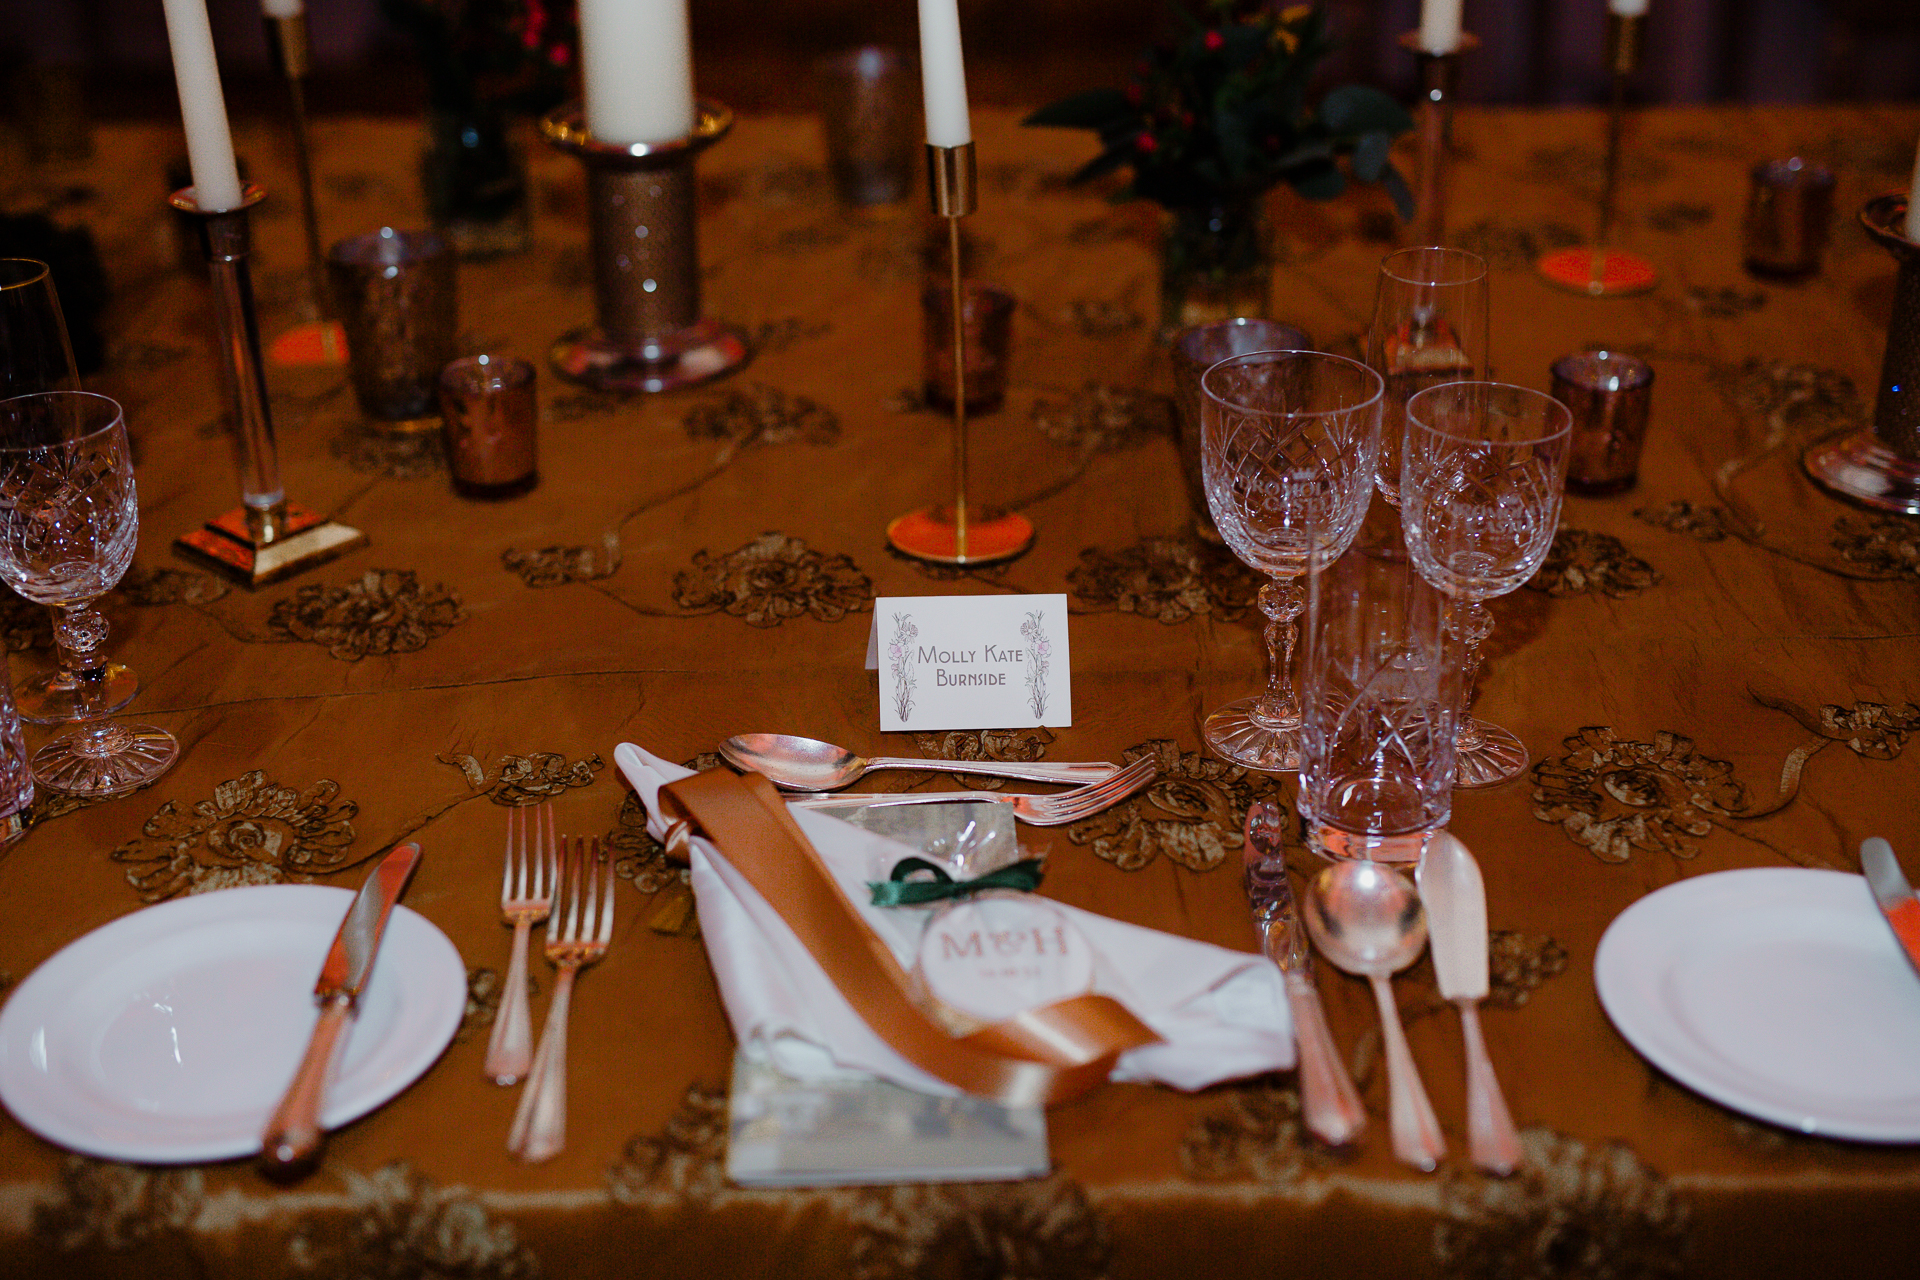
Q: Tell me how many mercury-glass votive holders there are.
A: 7